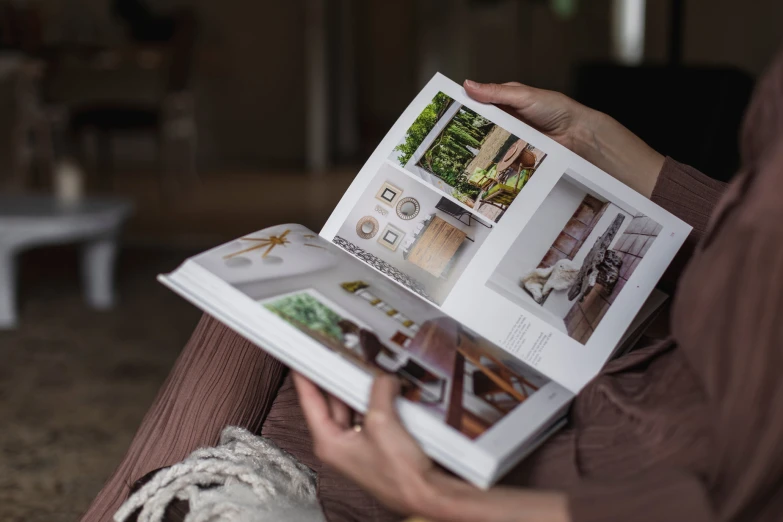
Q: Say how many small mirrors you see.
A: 2